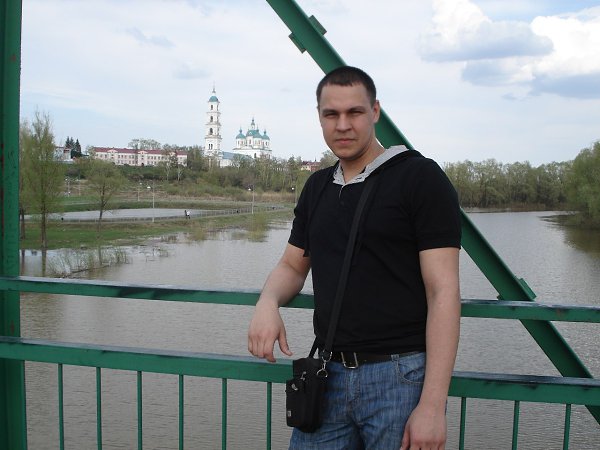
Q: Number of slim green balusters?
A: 9